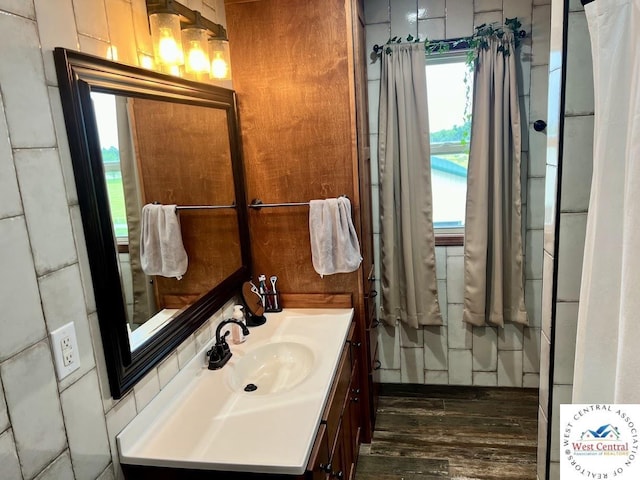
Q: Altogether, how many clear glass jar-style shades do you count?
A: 3